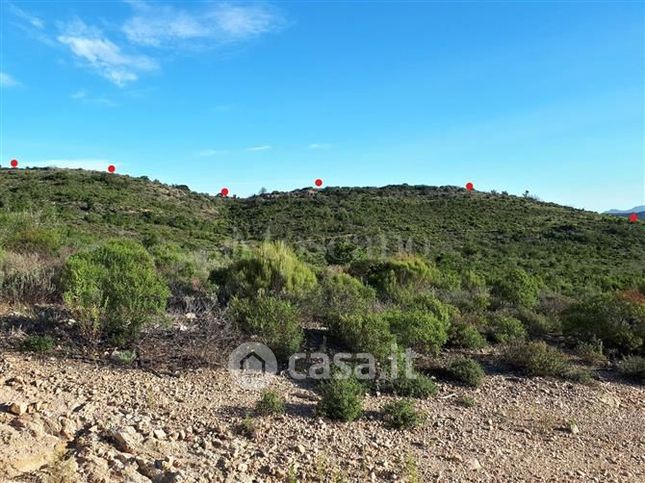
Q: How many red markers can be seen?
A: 6